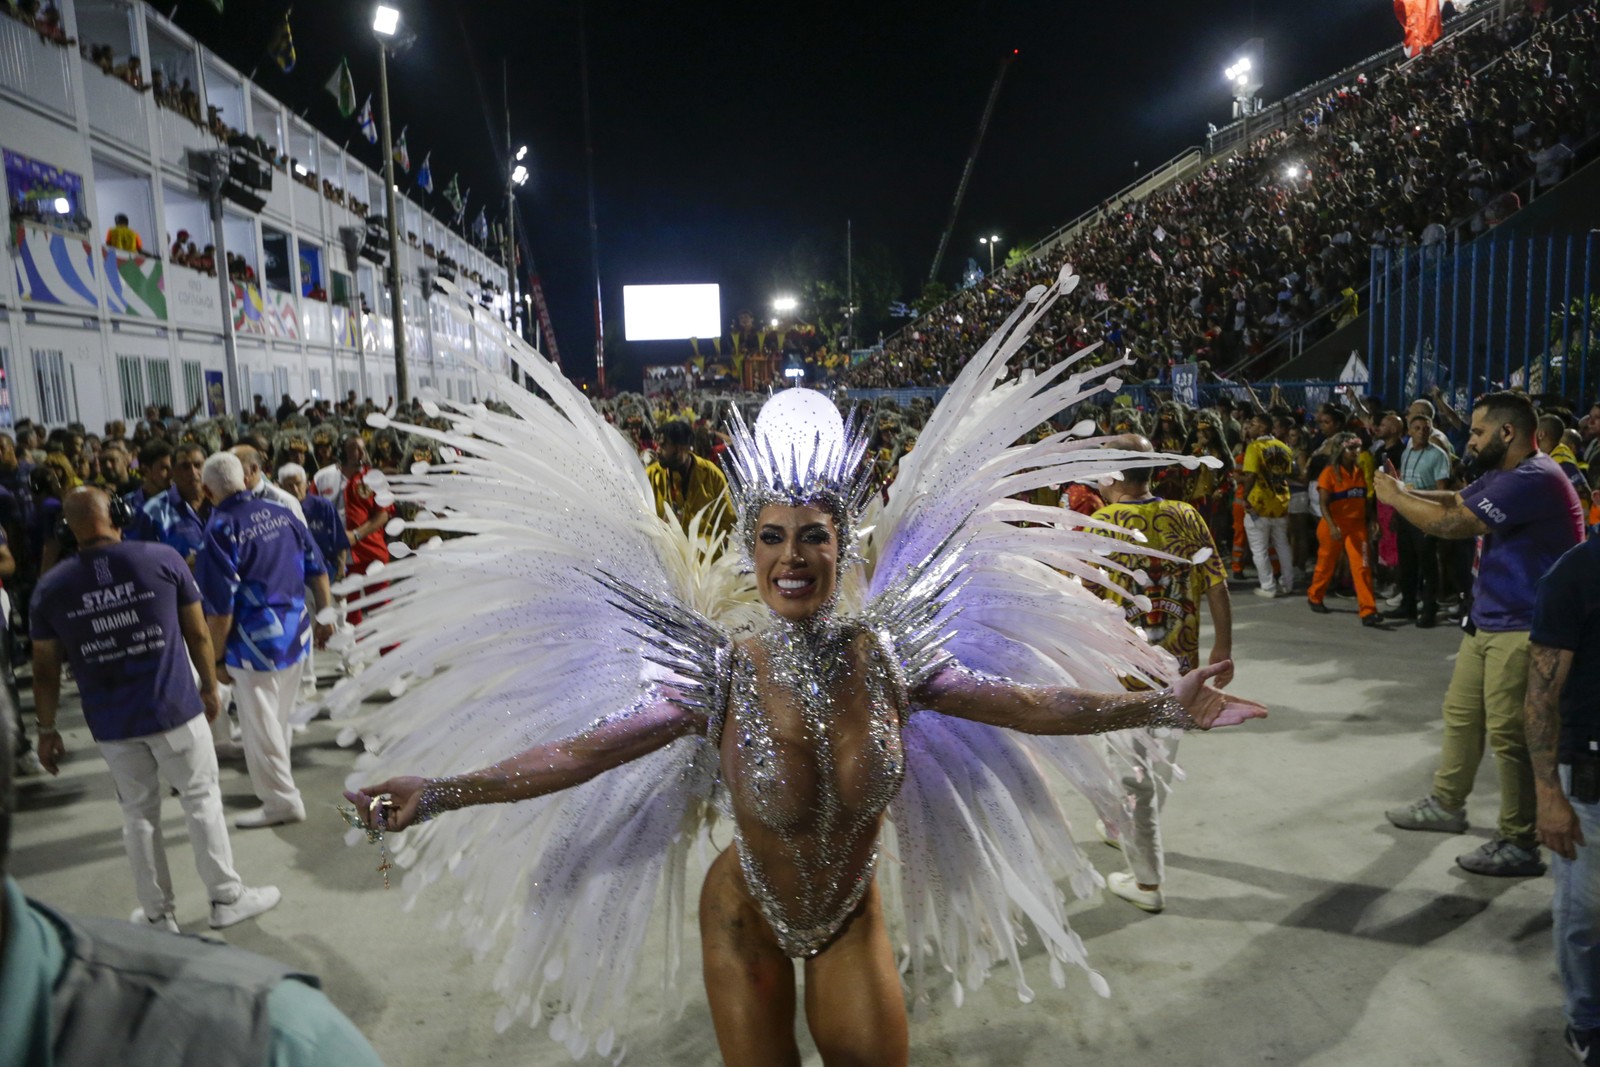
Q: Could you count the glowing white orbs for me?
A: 1